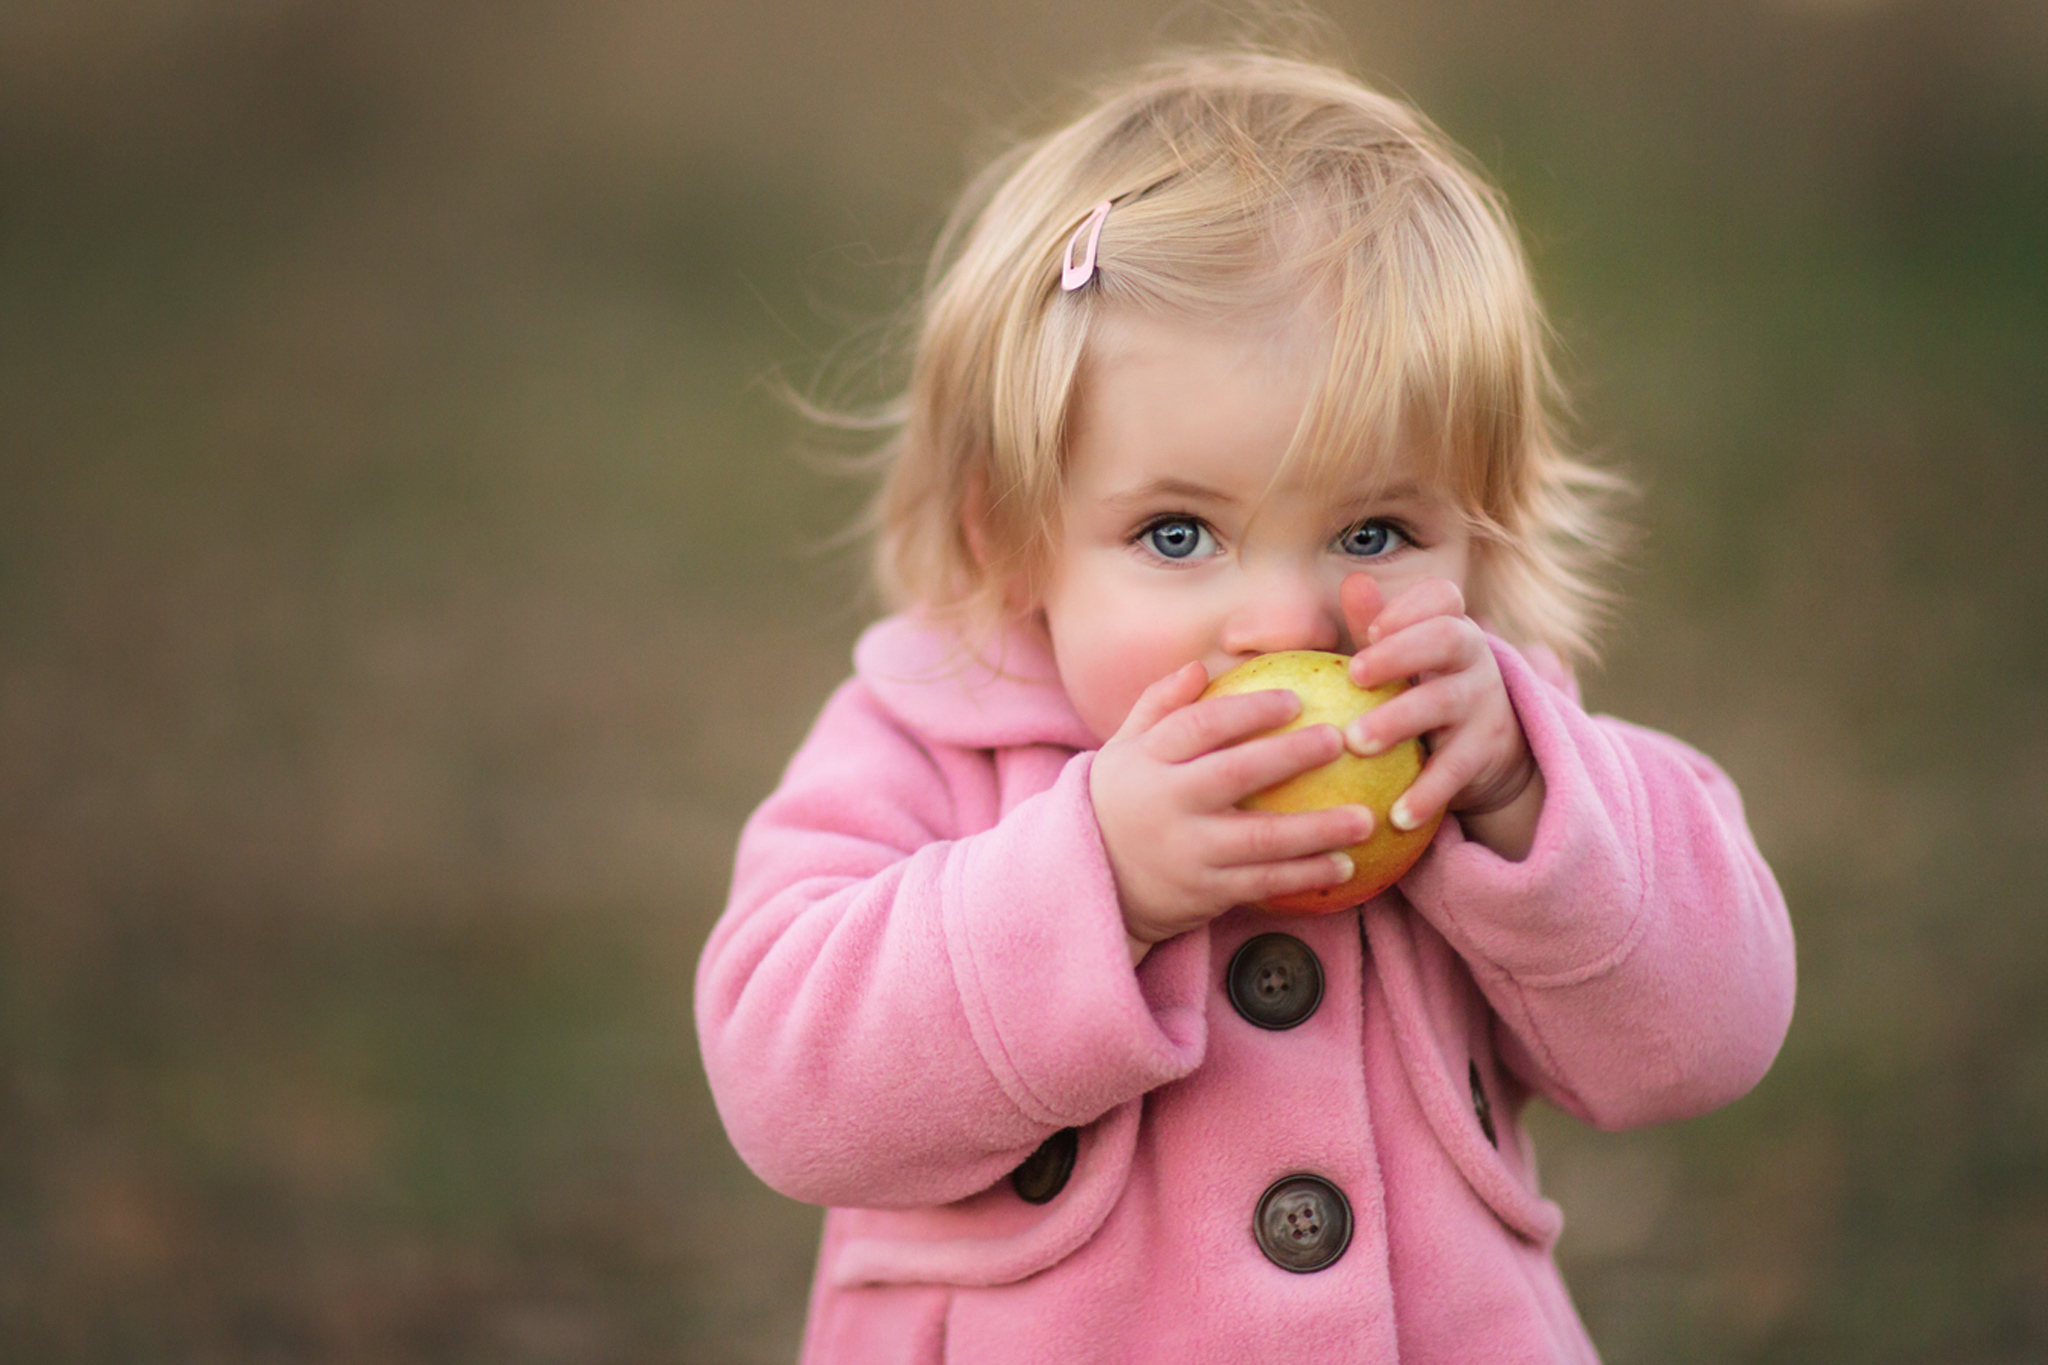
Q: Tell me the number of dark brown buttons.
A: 4